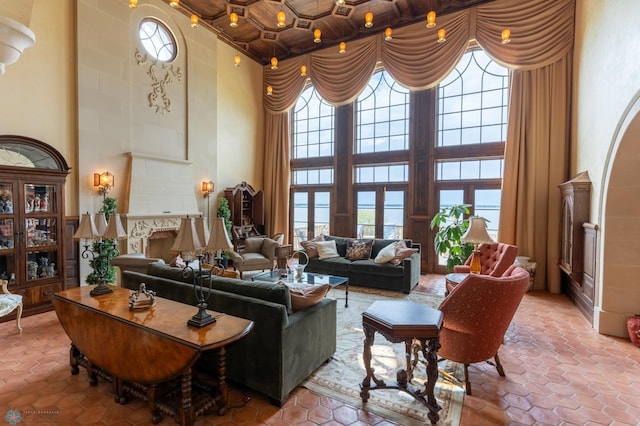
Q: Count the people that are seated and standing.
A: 0